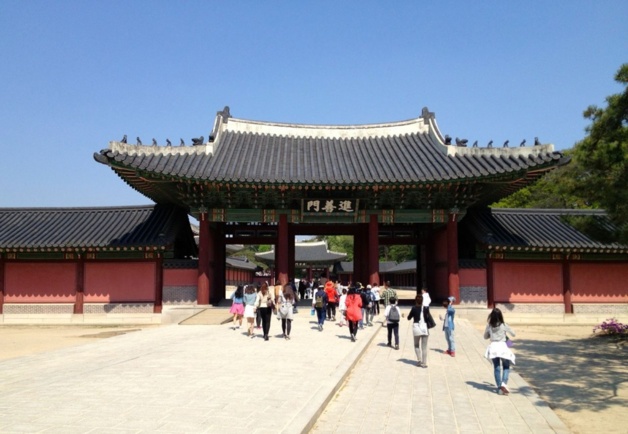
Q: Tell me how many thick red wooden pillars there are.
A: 4